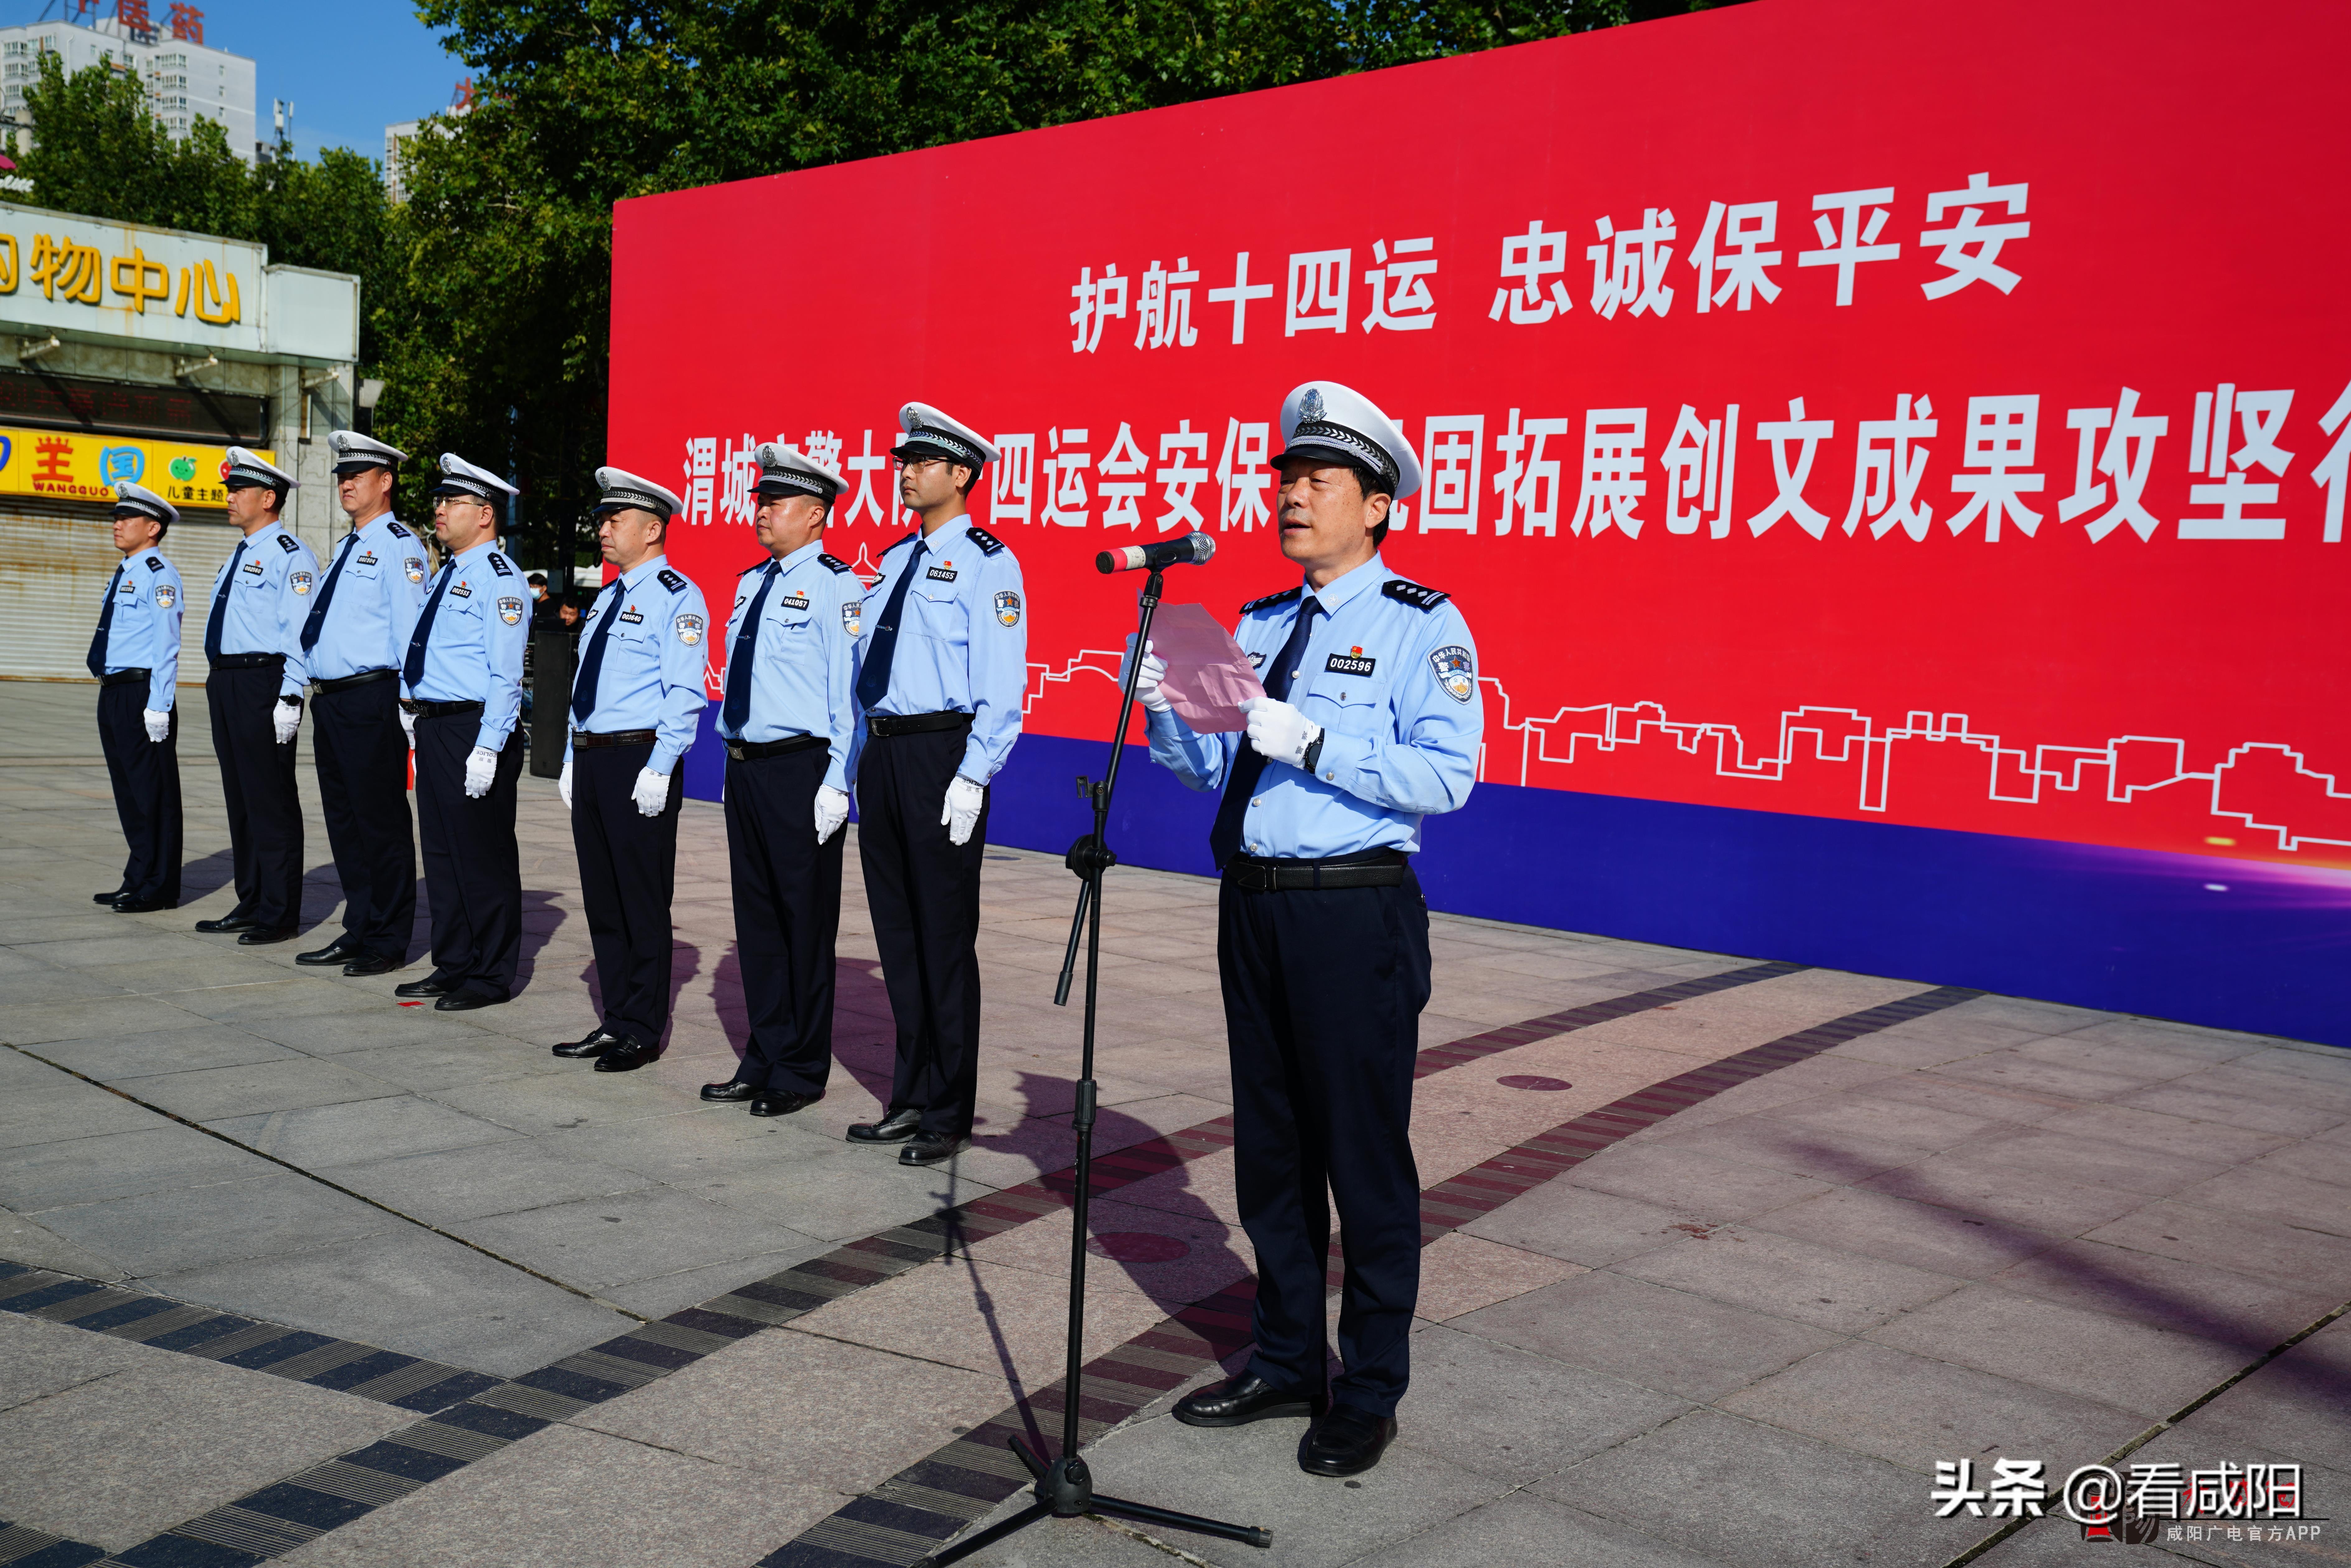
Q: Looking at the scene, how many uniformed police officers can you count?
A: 8